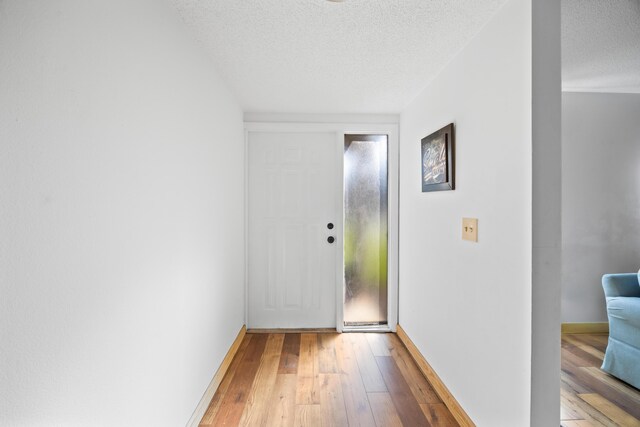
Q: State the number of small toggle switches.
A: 2